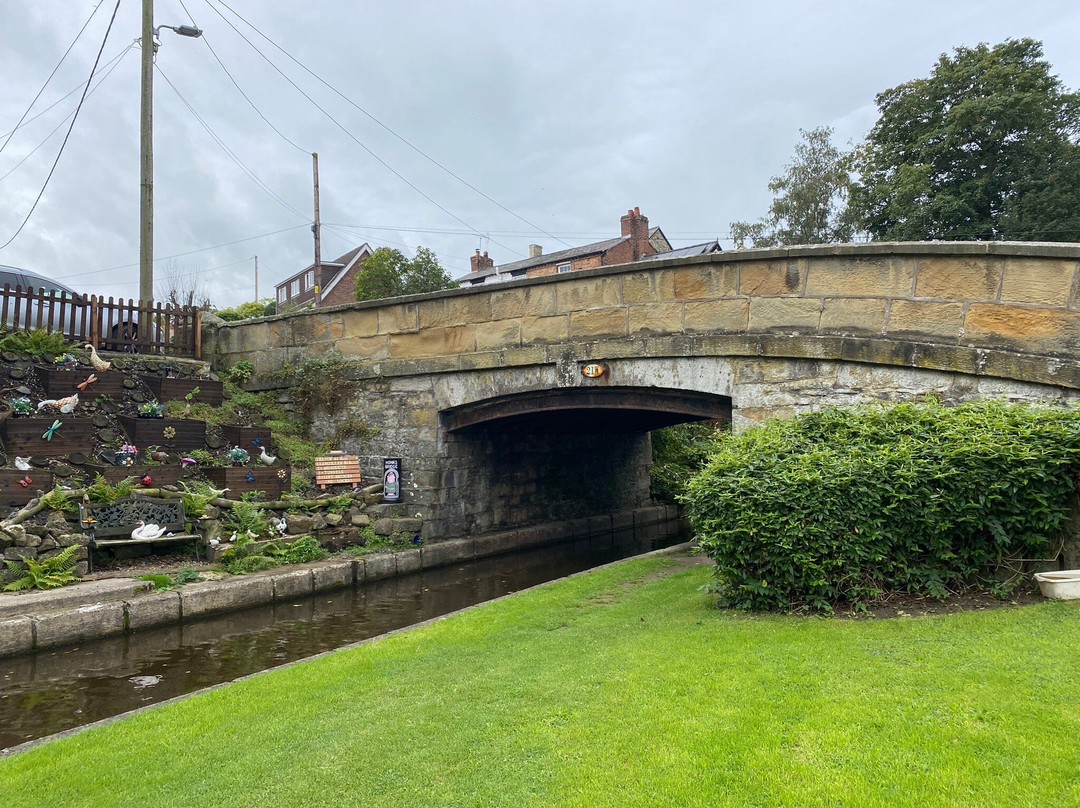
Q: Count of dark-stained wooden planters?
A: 8